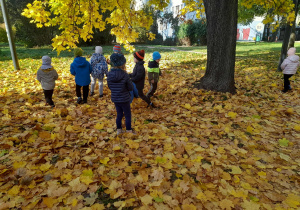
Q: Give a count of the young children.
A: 8